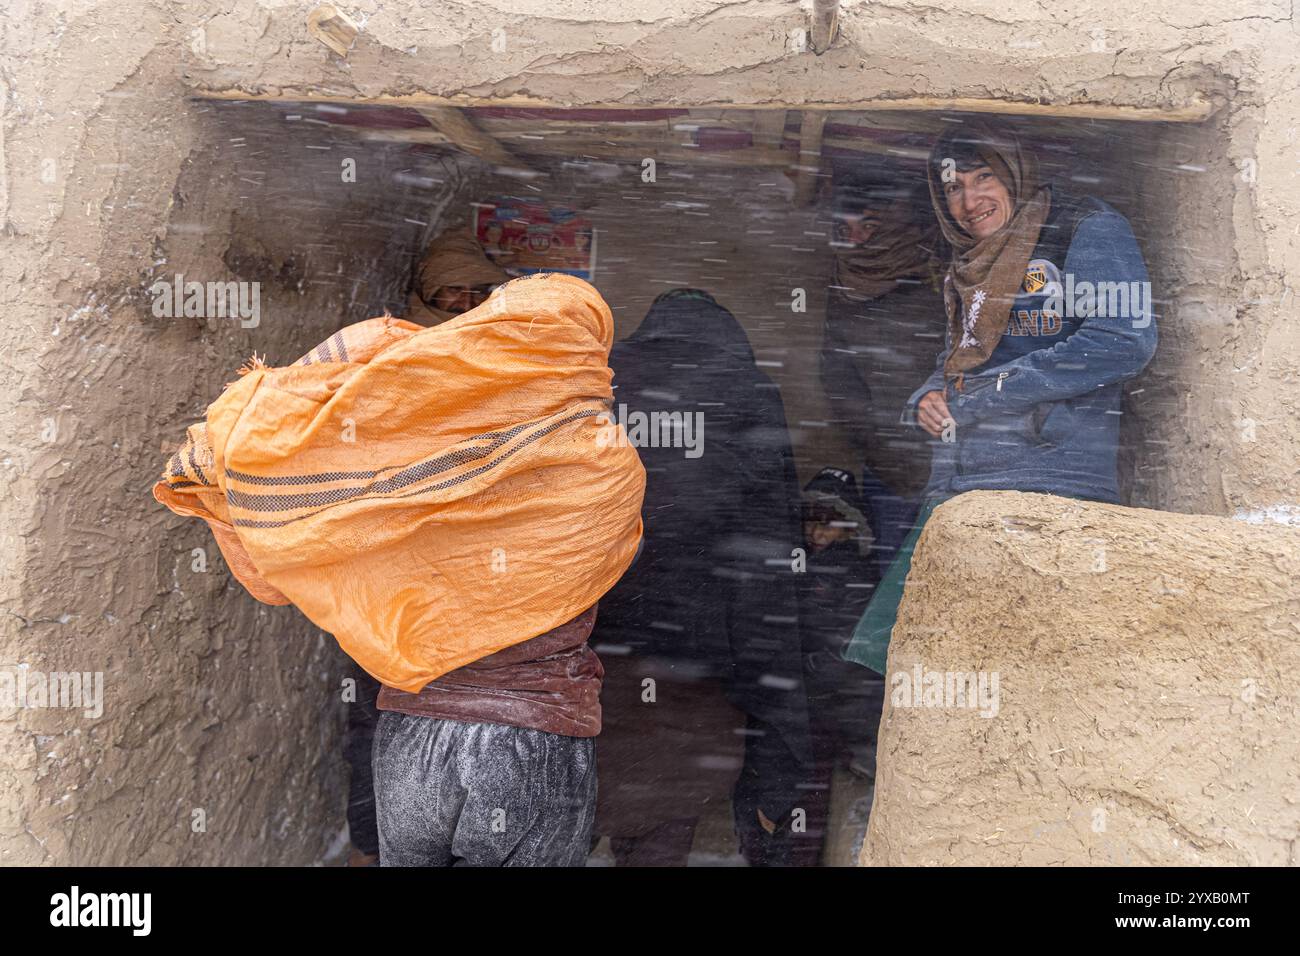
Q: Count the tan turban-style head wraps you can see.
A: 1